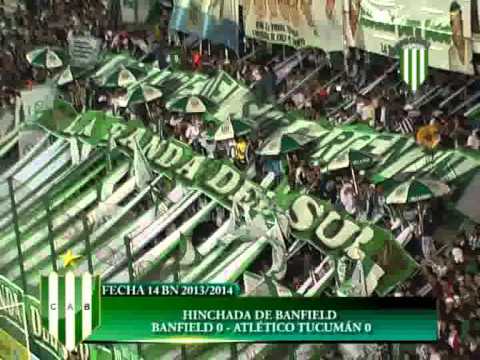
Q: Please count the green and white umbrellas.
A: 9